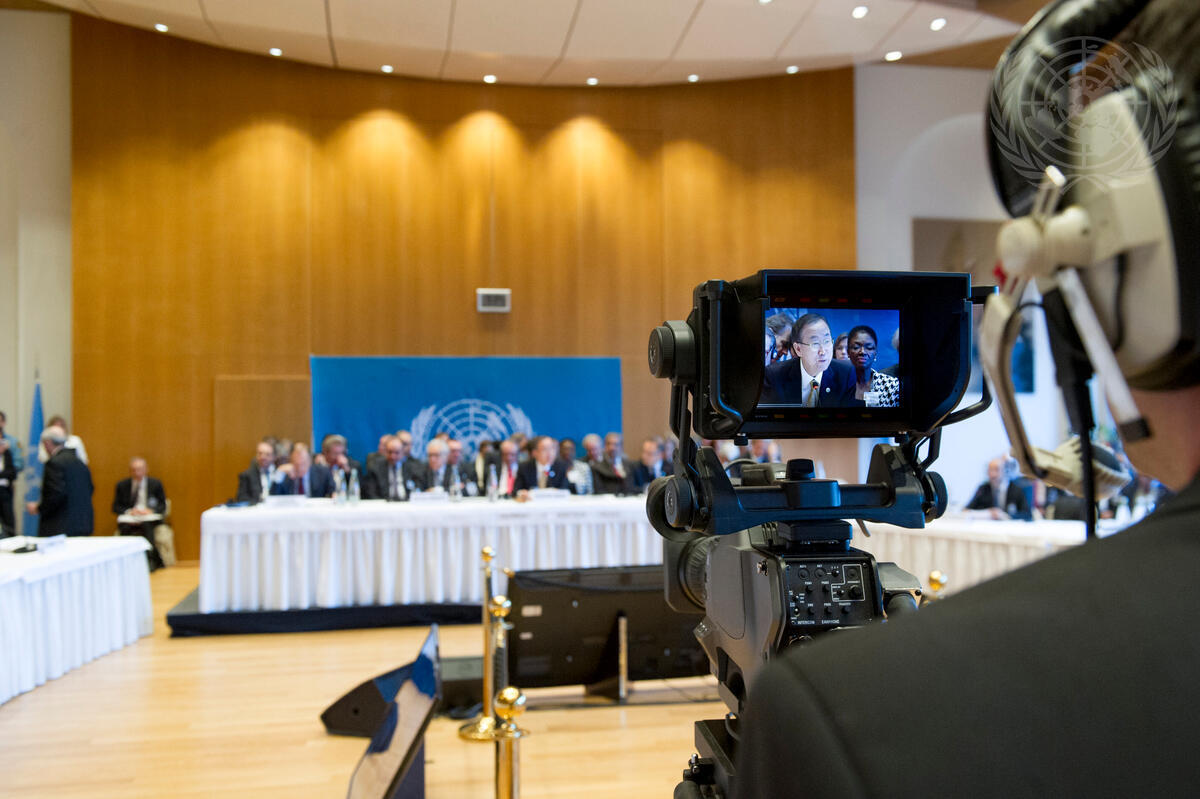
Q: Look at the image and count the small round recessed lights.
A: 11